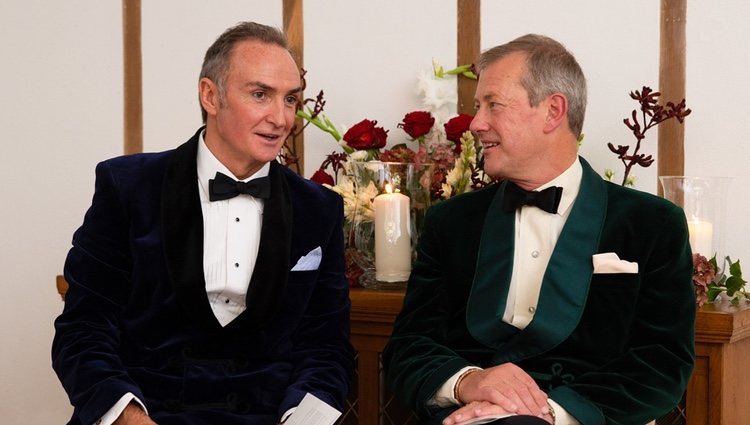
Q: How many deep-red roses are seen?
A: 4